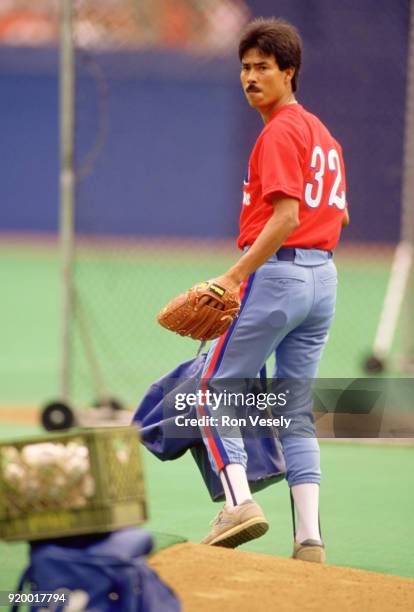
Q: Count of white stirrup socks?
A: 2